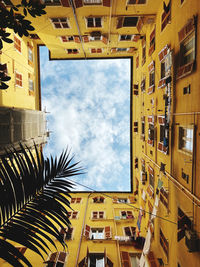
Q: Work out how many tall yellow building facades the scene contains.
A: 4